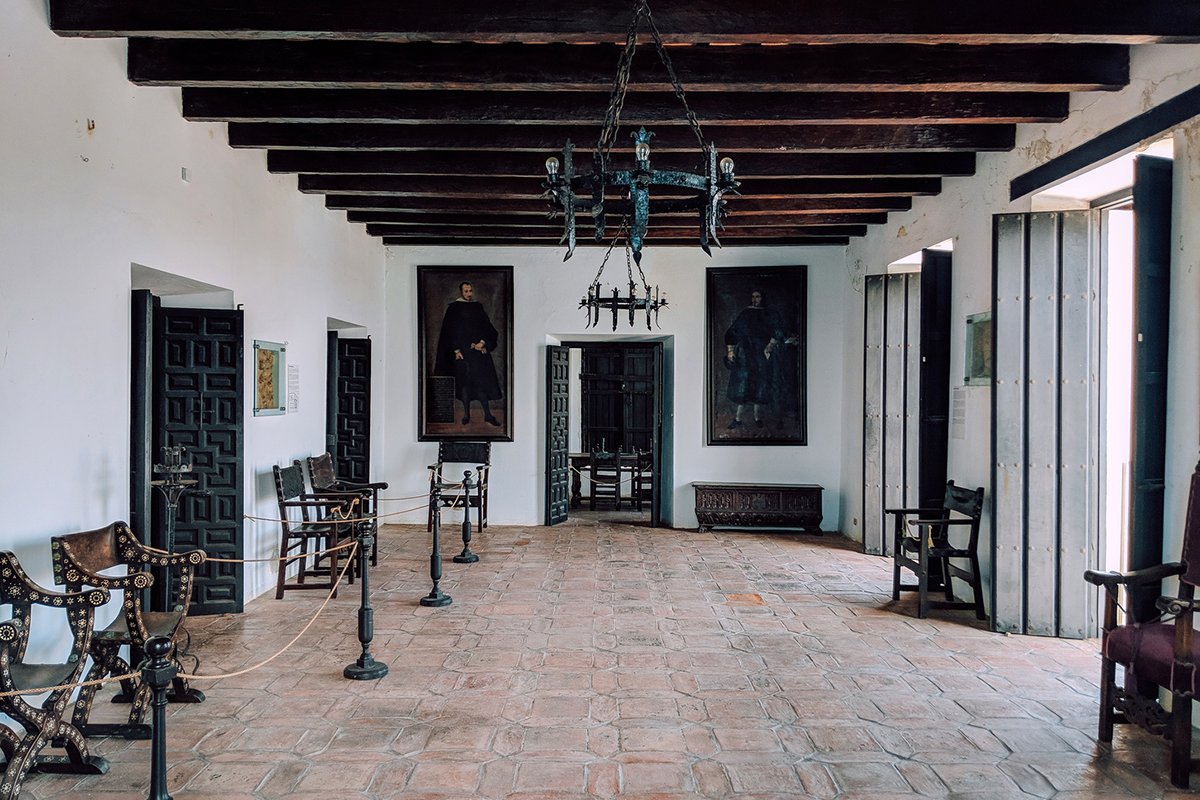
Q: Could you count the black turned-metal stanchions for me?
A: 4